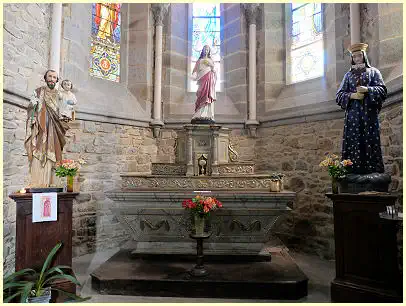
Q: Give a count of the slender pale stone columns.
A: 4